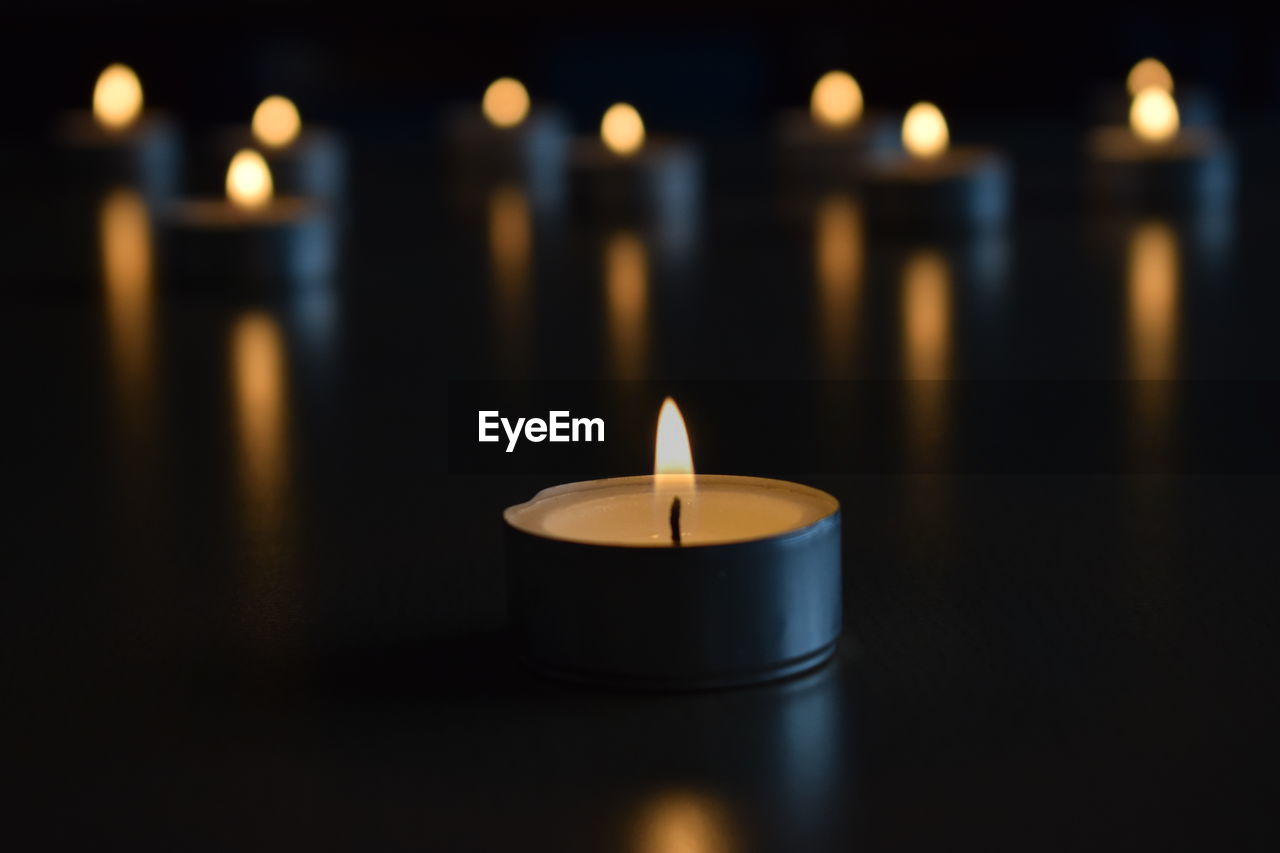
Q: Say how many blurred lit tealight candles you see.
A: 9